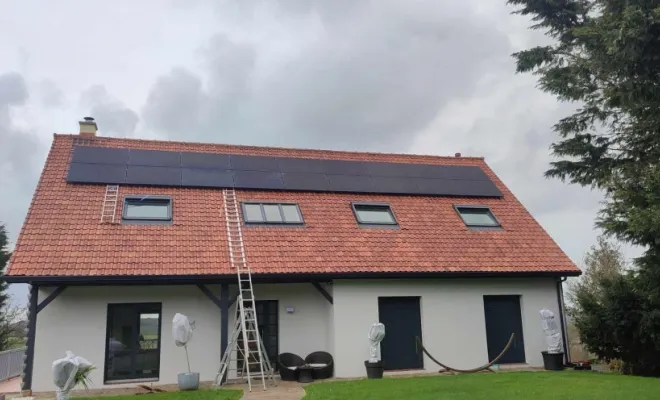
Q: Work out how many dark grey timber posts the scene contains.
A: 2